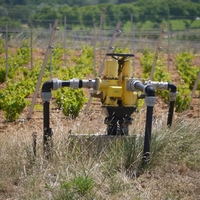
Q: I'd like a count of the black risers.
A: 3